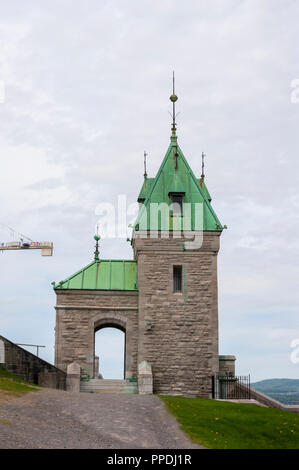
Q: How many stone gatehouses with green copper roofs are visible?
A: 1